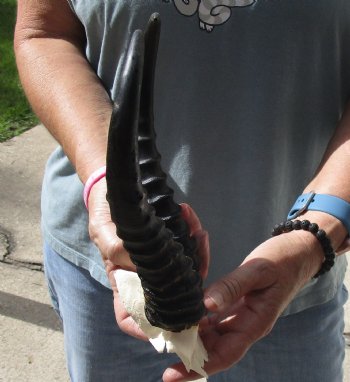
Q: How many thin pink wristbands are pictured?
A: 1